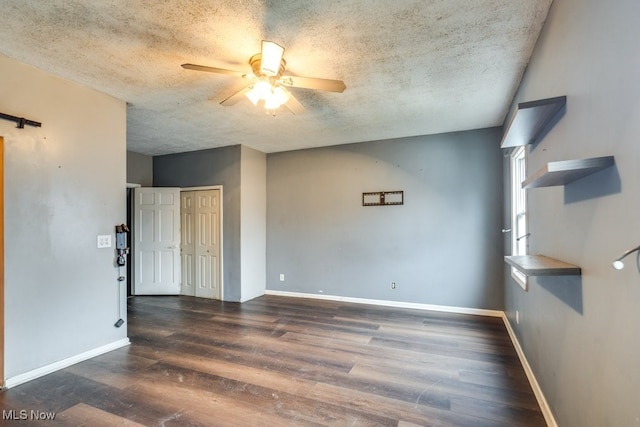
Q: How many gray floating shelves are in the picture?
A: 3